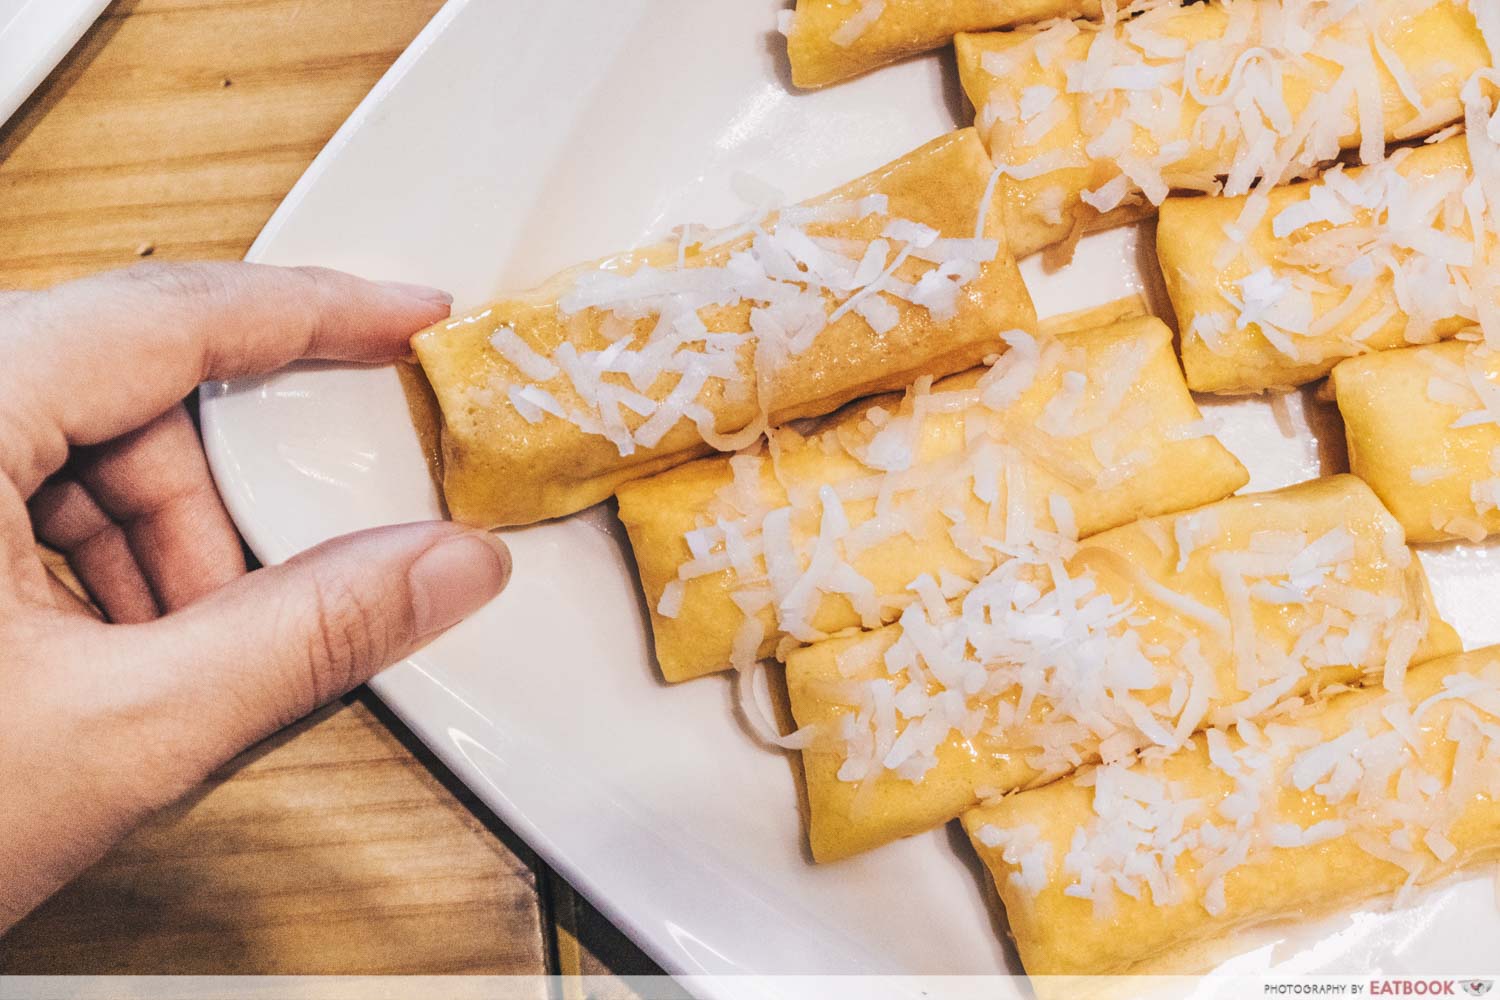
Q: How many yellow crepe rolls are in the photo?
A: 8